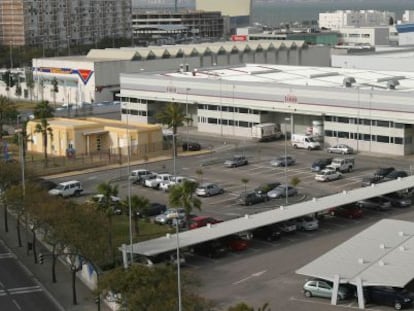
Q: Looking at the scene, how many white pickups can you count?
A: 2